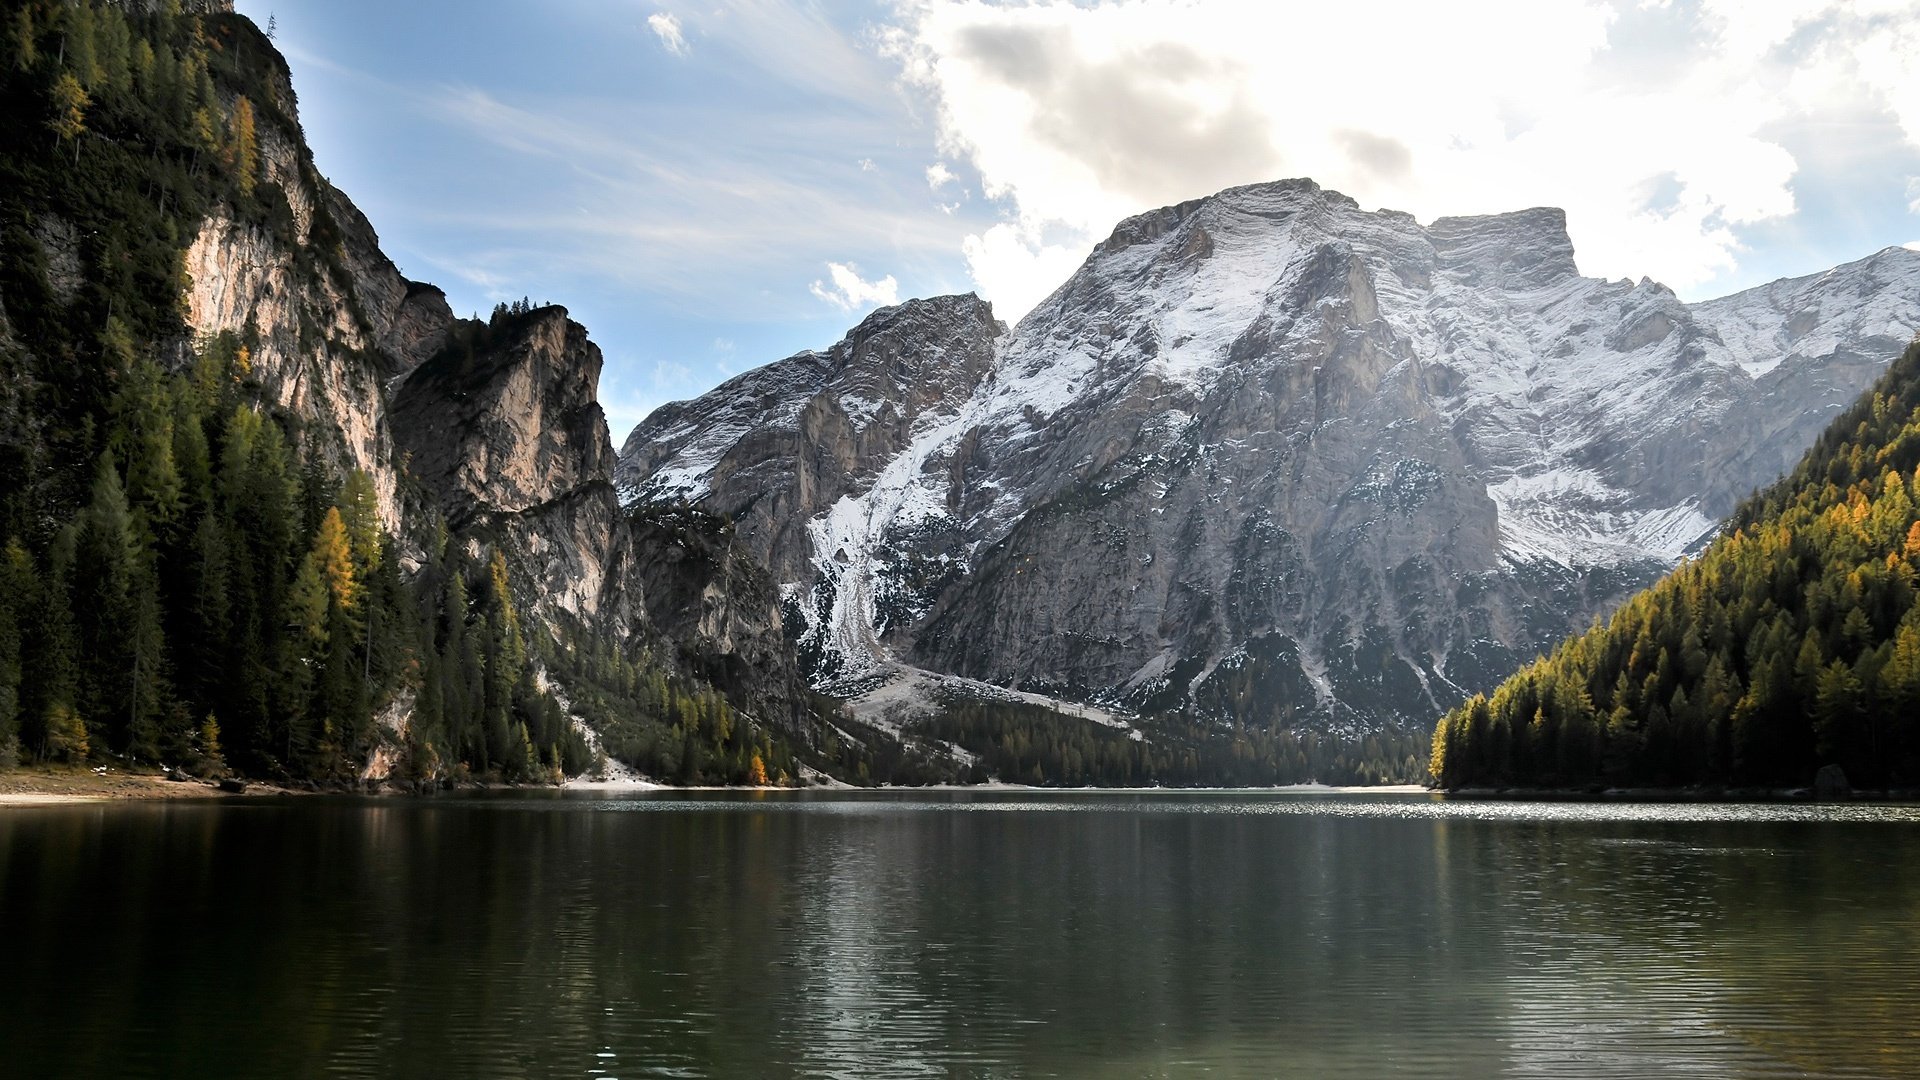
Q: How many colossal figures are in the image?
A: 0